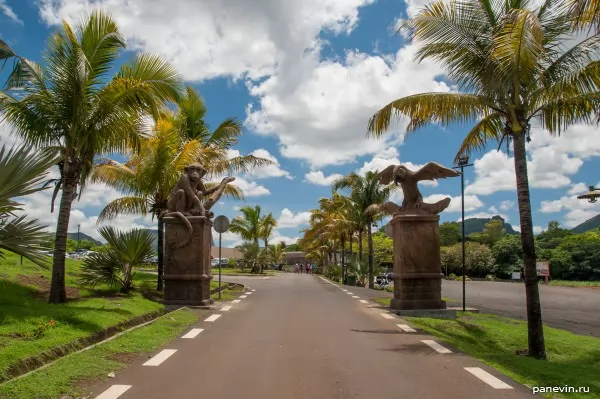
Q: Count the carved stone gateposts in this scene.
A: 2